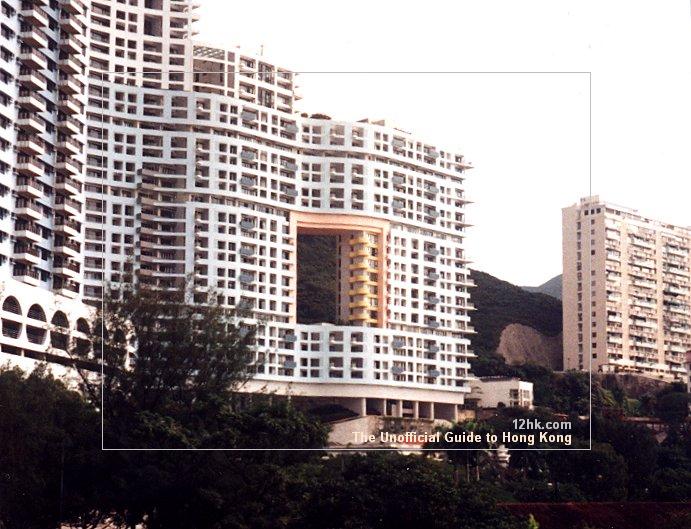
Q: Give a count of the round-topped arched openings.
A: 4